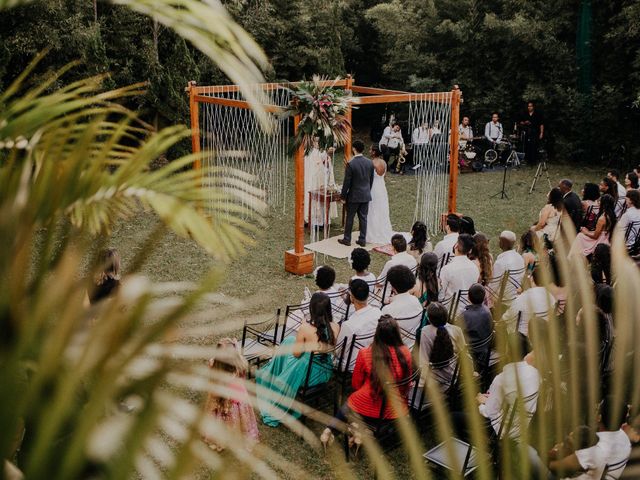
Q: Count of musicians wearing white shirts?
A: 5